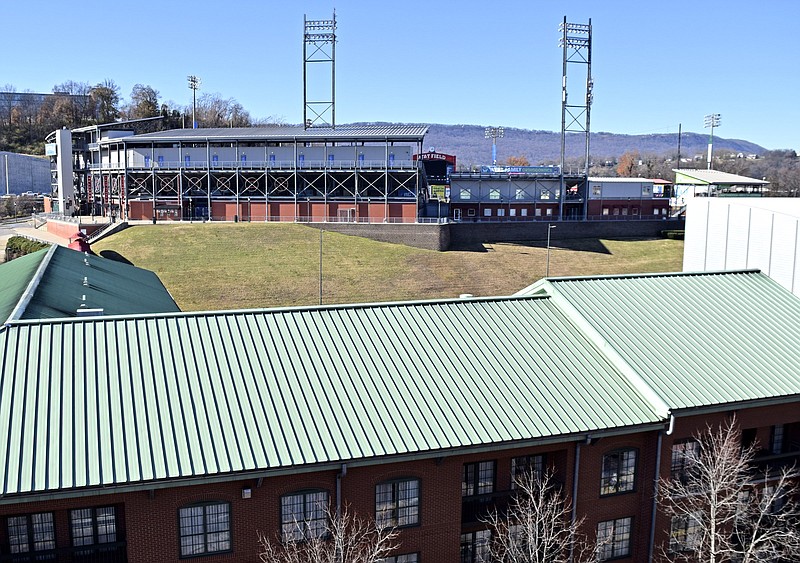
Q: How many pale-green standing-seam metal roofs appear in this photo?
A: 2